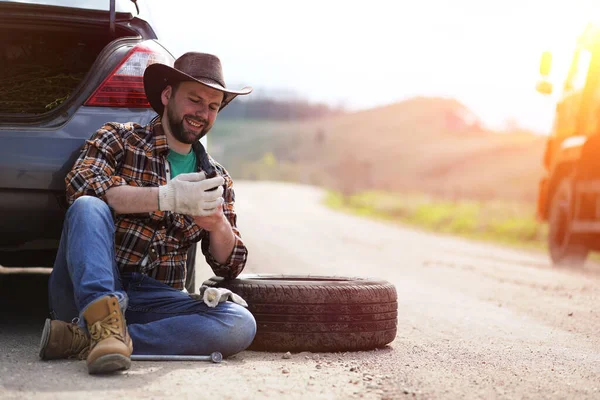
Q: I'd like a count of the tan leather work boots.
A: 2